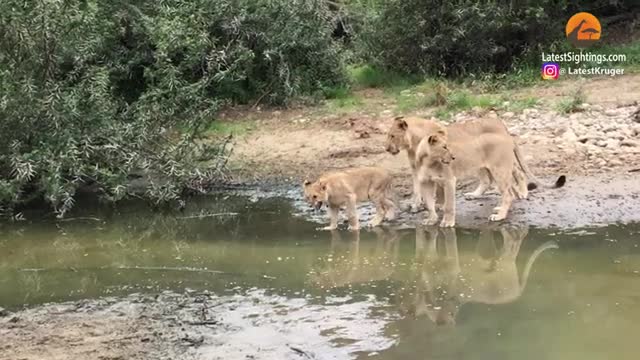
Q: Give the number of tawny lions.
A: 3